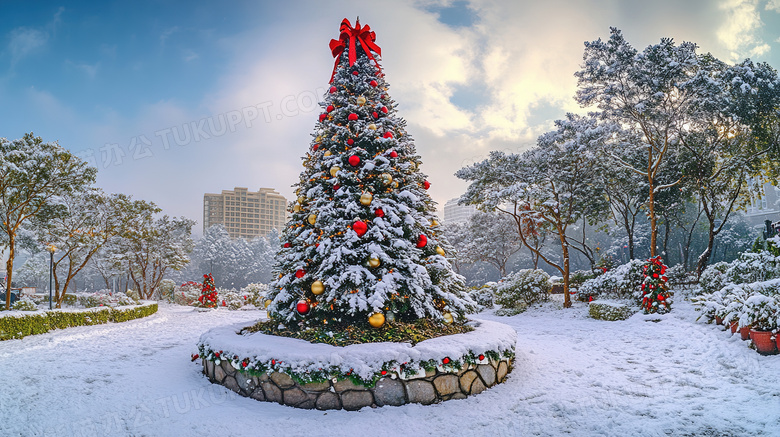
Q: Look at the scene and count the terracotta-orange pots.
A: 5